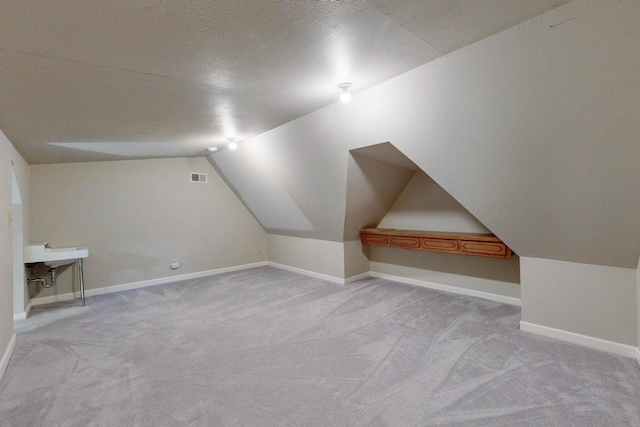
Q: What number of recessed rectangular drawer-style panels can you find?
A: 4